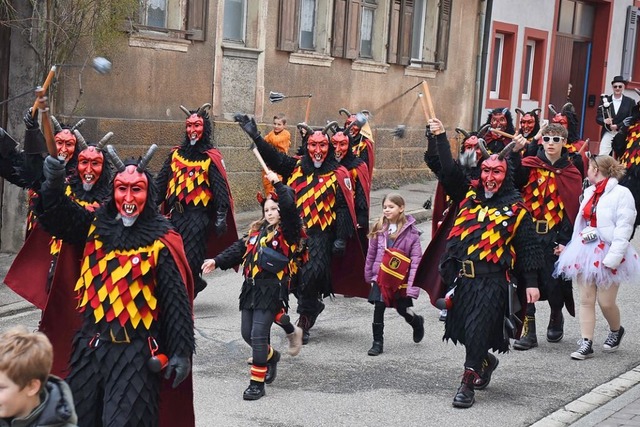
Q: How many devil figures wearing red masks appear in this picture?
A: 12